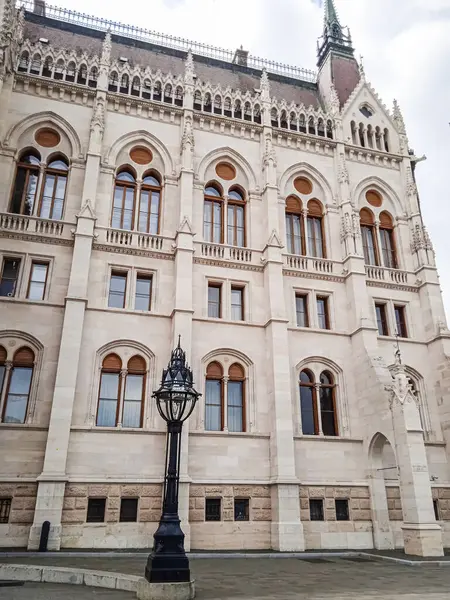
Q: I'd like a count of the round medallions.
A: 5